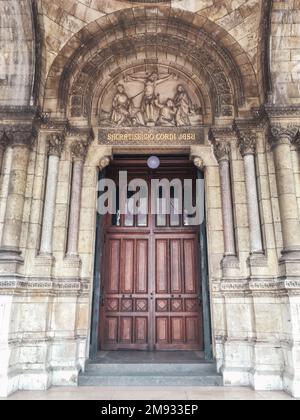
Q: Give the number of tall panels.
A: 6